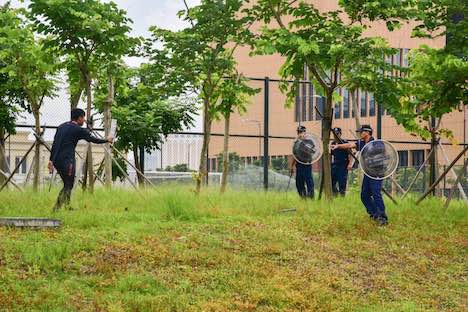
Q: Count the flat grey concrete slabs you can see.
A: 1